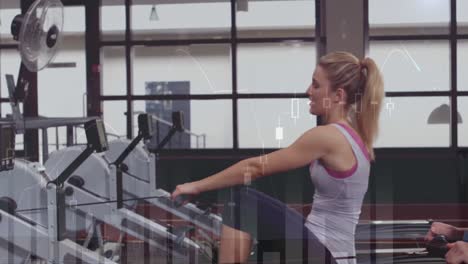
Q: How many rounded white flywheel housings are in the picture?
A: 3